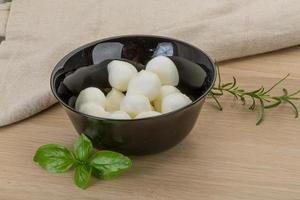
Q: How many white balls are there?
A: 11